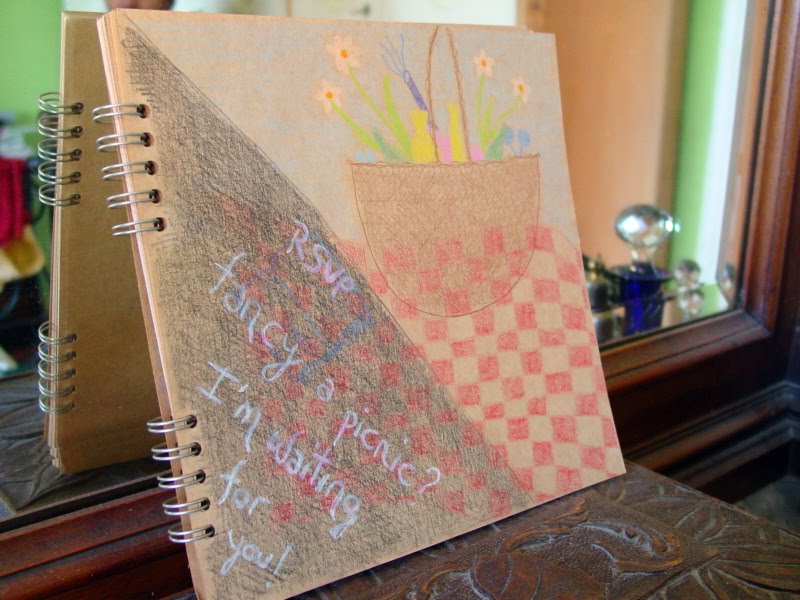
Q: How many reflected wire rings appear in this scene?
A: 10